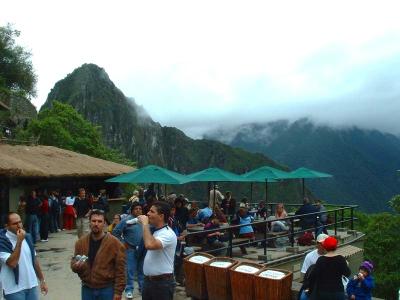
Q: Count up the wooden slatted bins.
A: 4